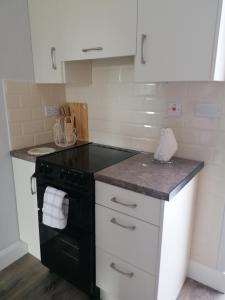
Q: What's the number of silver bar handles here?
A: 7